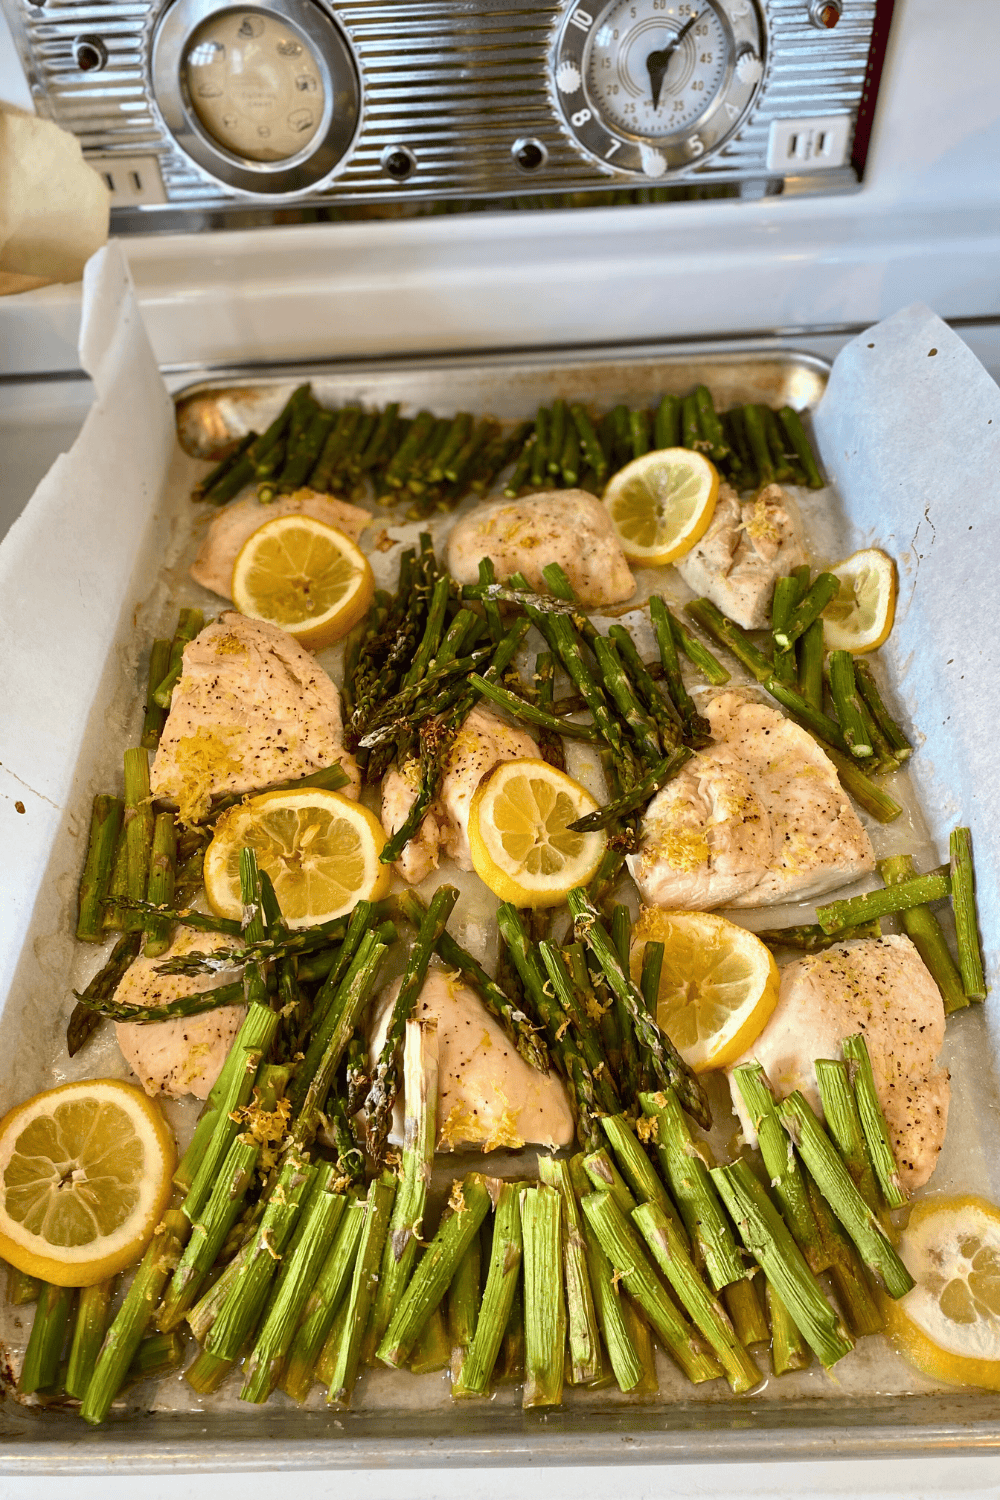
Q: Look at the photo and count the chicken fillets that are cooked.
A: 9